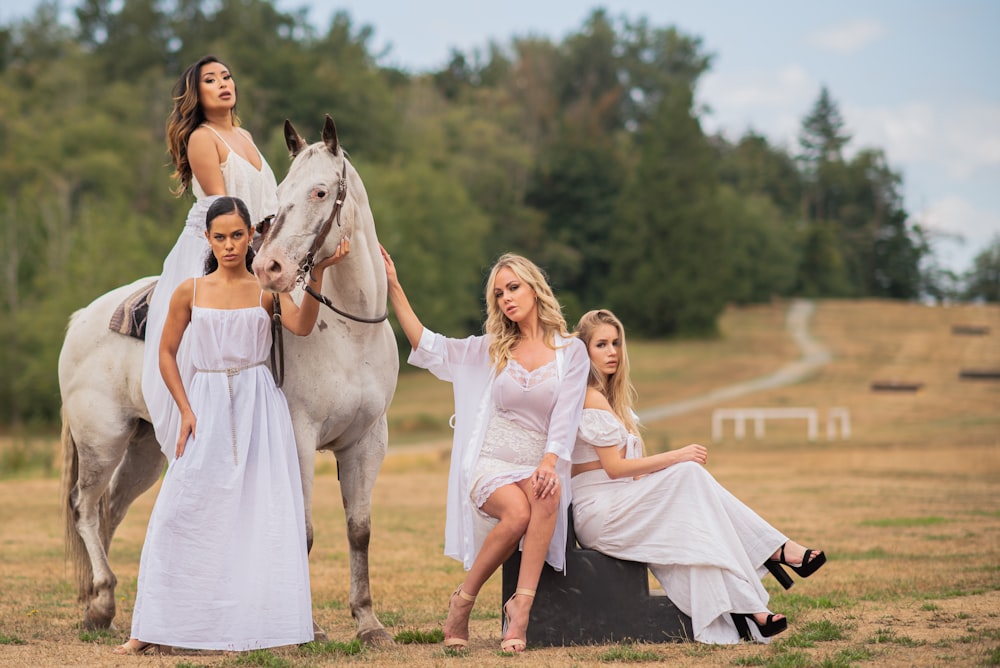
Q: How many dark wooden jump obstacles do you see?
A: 3